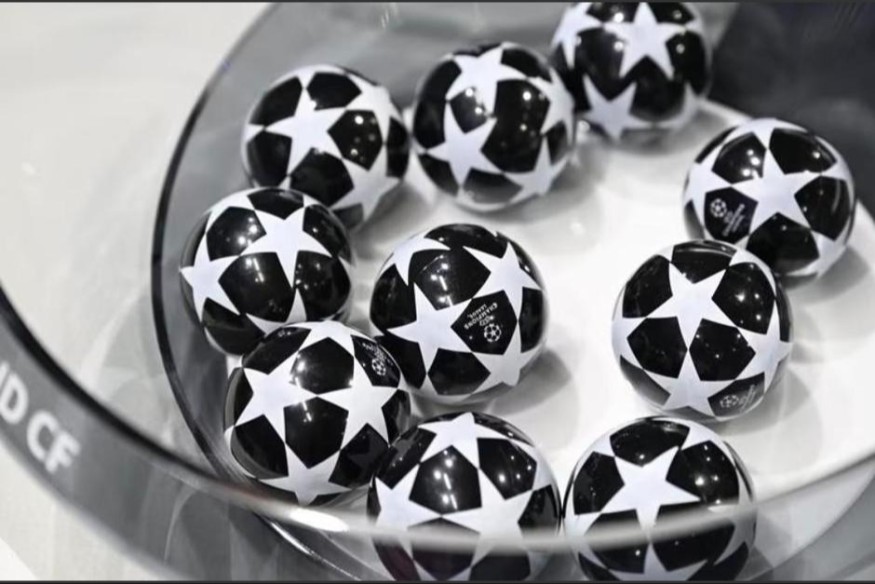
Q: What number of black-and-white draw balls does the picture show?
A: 10